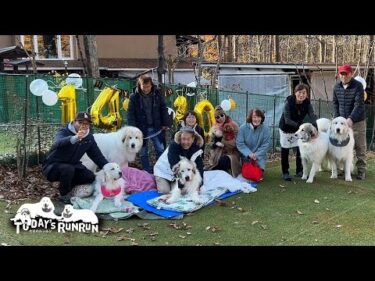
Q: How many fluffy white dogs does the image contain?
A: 5